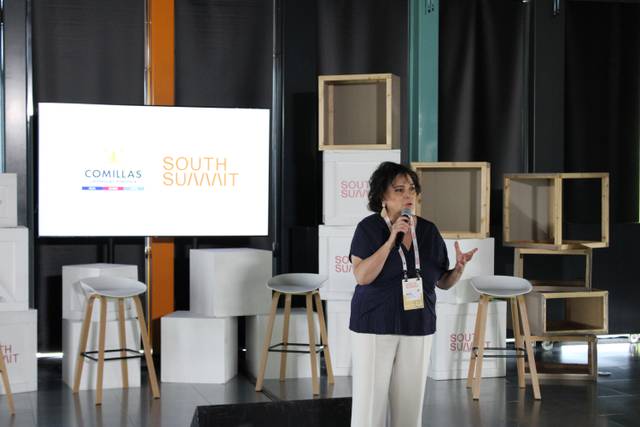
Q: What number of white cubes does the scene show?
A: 13